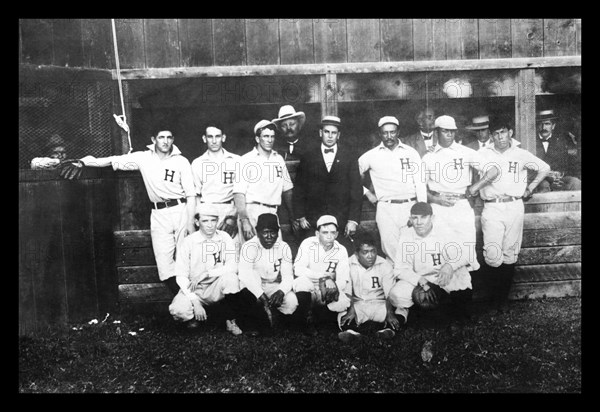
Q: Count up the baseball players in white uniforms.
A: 11